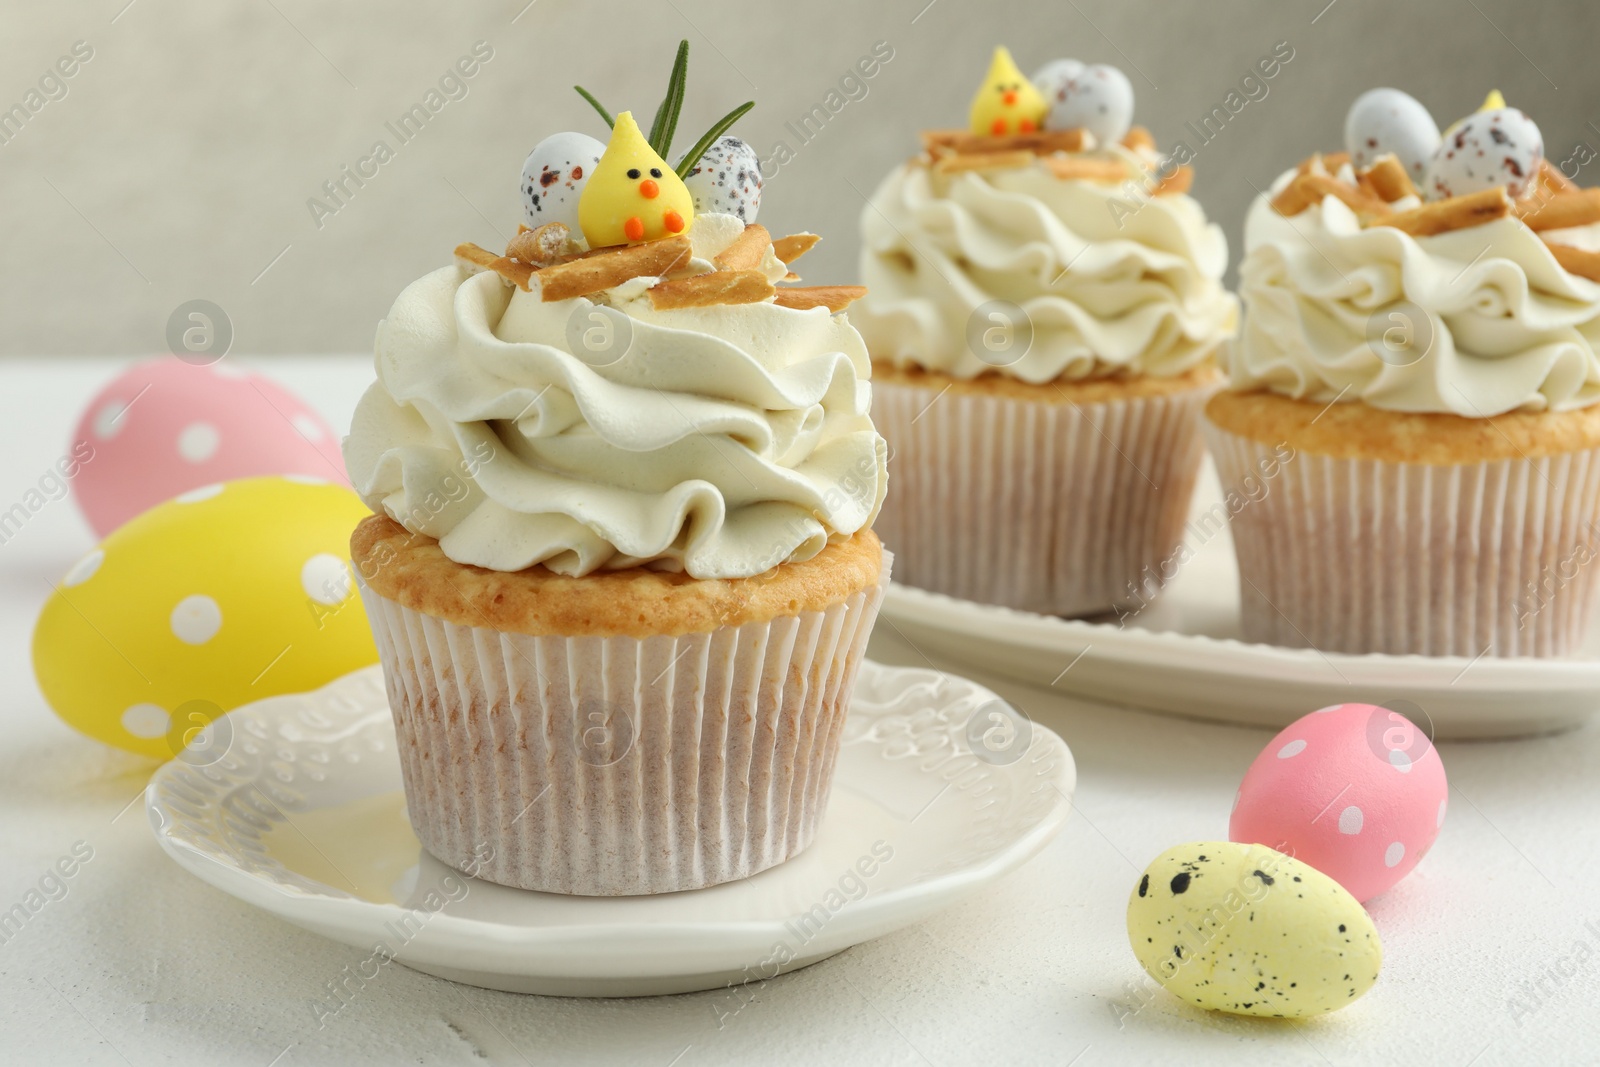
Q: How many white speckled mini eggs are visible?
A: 6